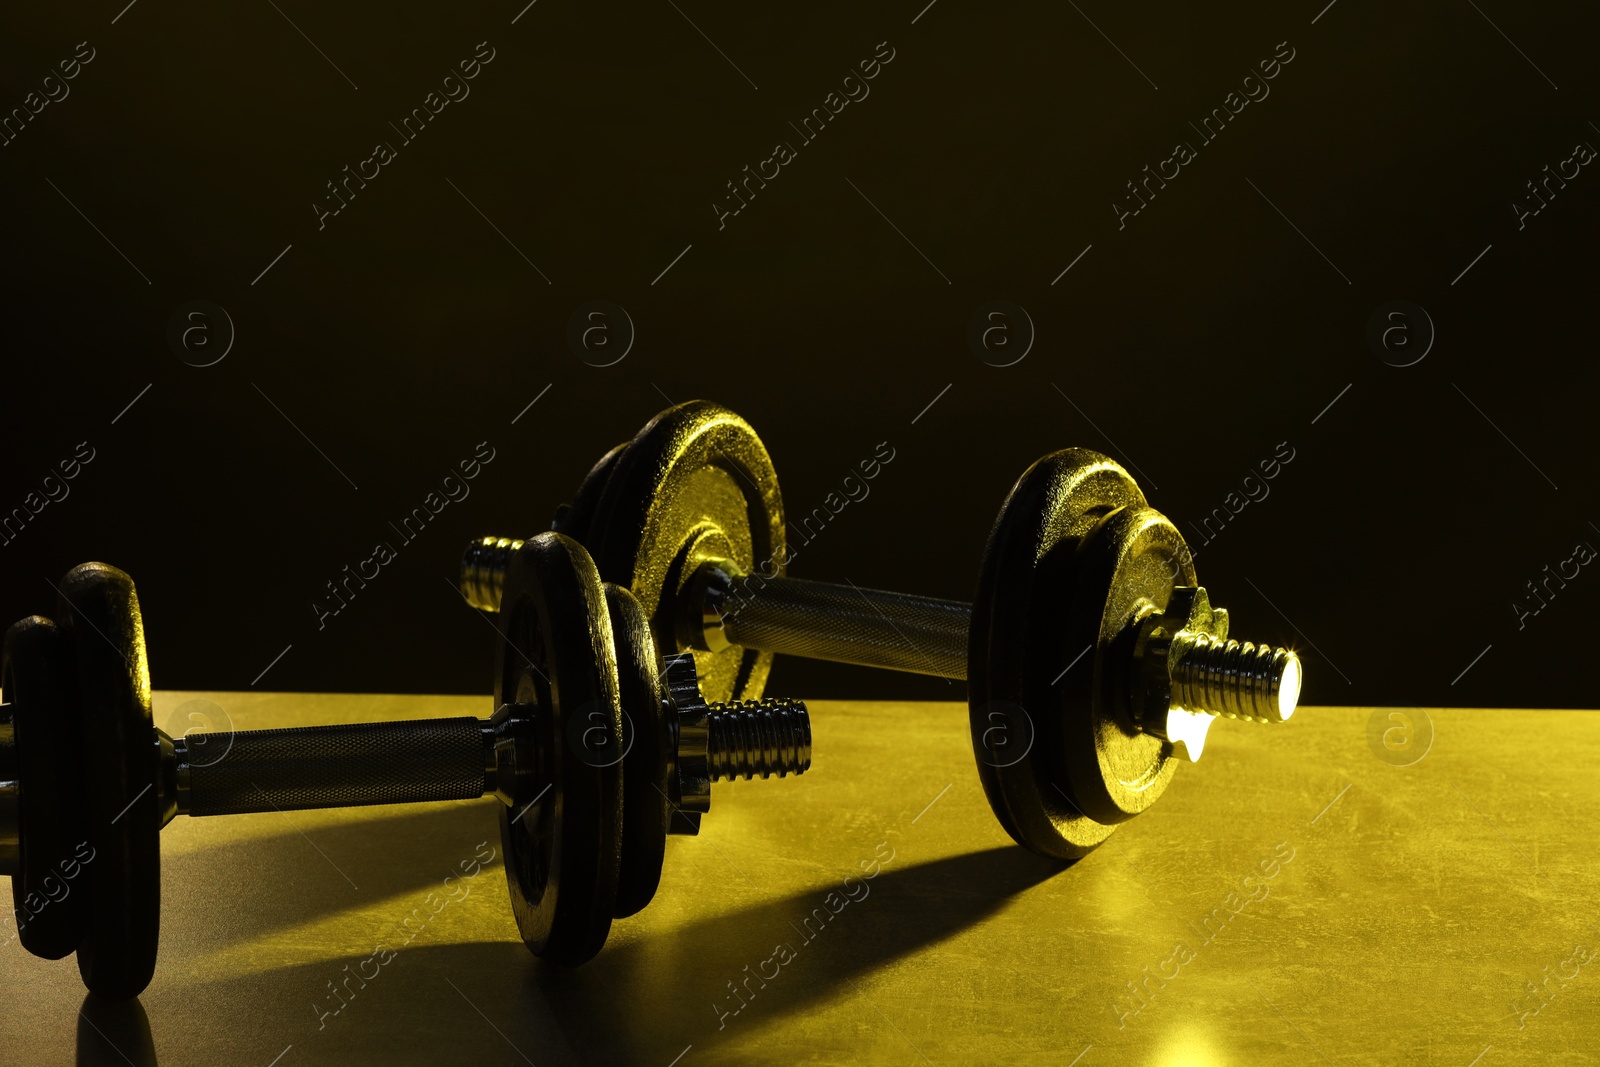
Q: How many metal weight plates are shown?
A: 8